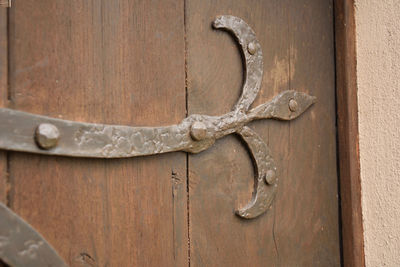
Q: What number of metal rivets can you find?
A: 5